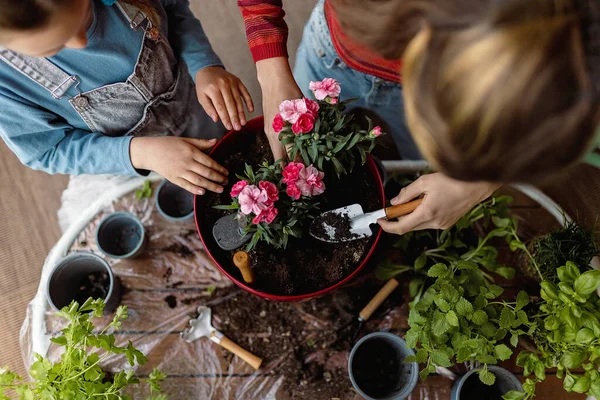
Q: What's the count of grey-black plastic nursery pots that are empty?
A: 5